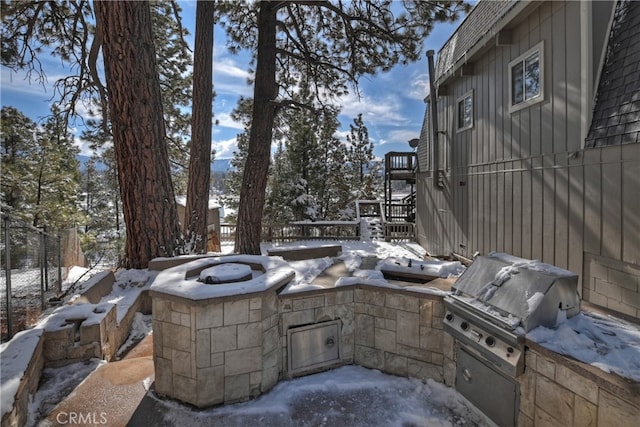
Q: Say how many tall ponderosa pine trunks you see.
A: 3